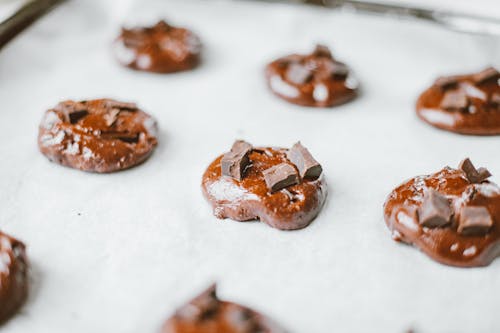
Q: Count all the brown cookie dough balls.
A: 8